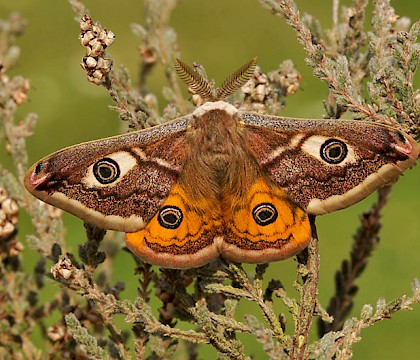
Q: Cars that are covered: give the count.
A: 0